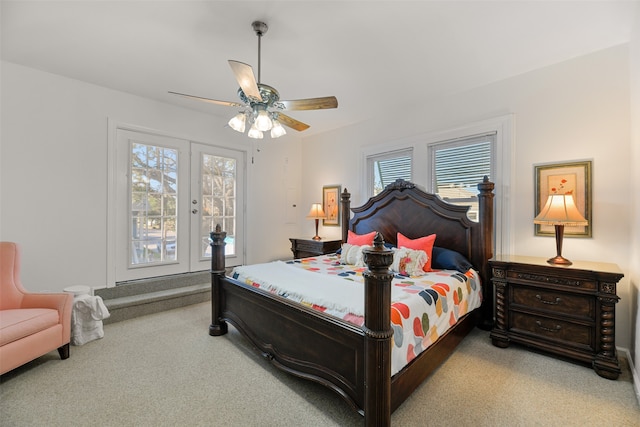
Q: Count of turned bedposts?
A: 4